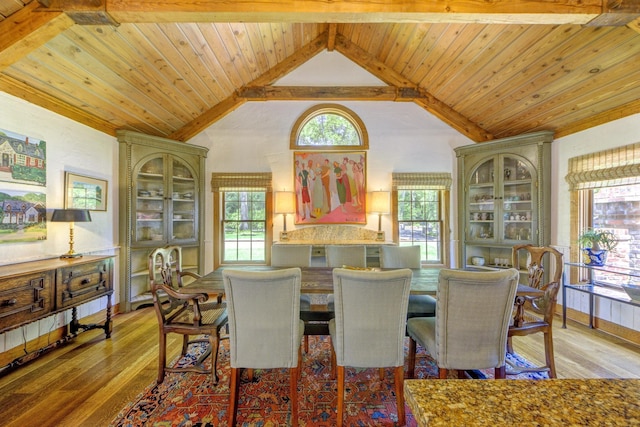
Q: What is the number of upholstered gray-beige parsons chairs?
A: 6